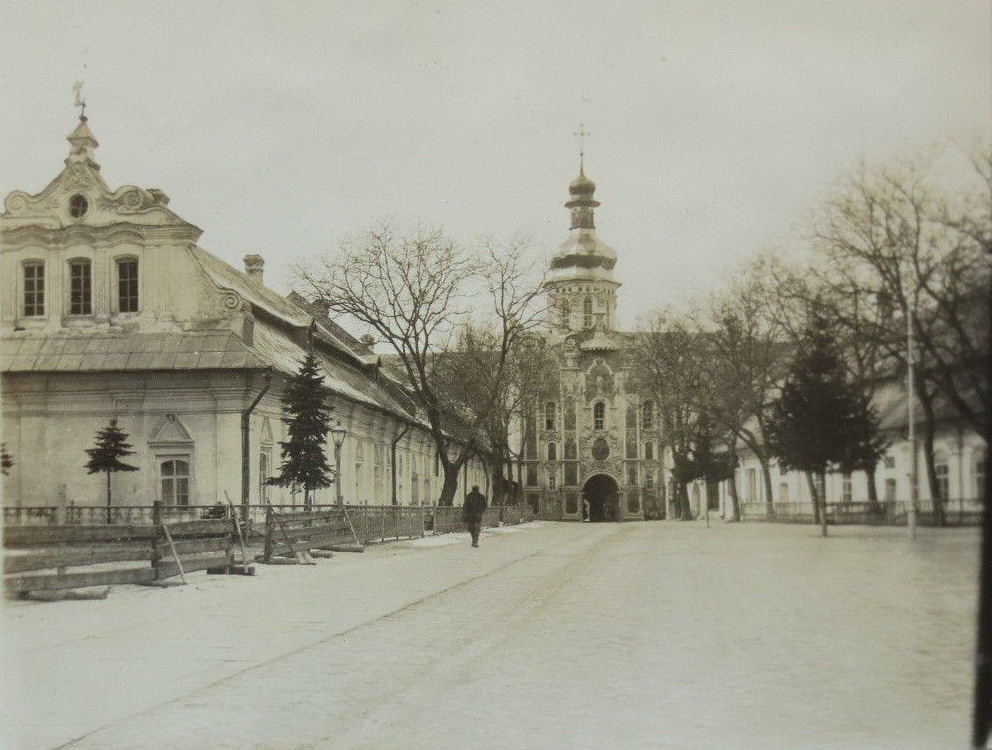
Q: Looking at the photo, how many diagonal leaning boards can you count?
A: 4